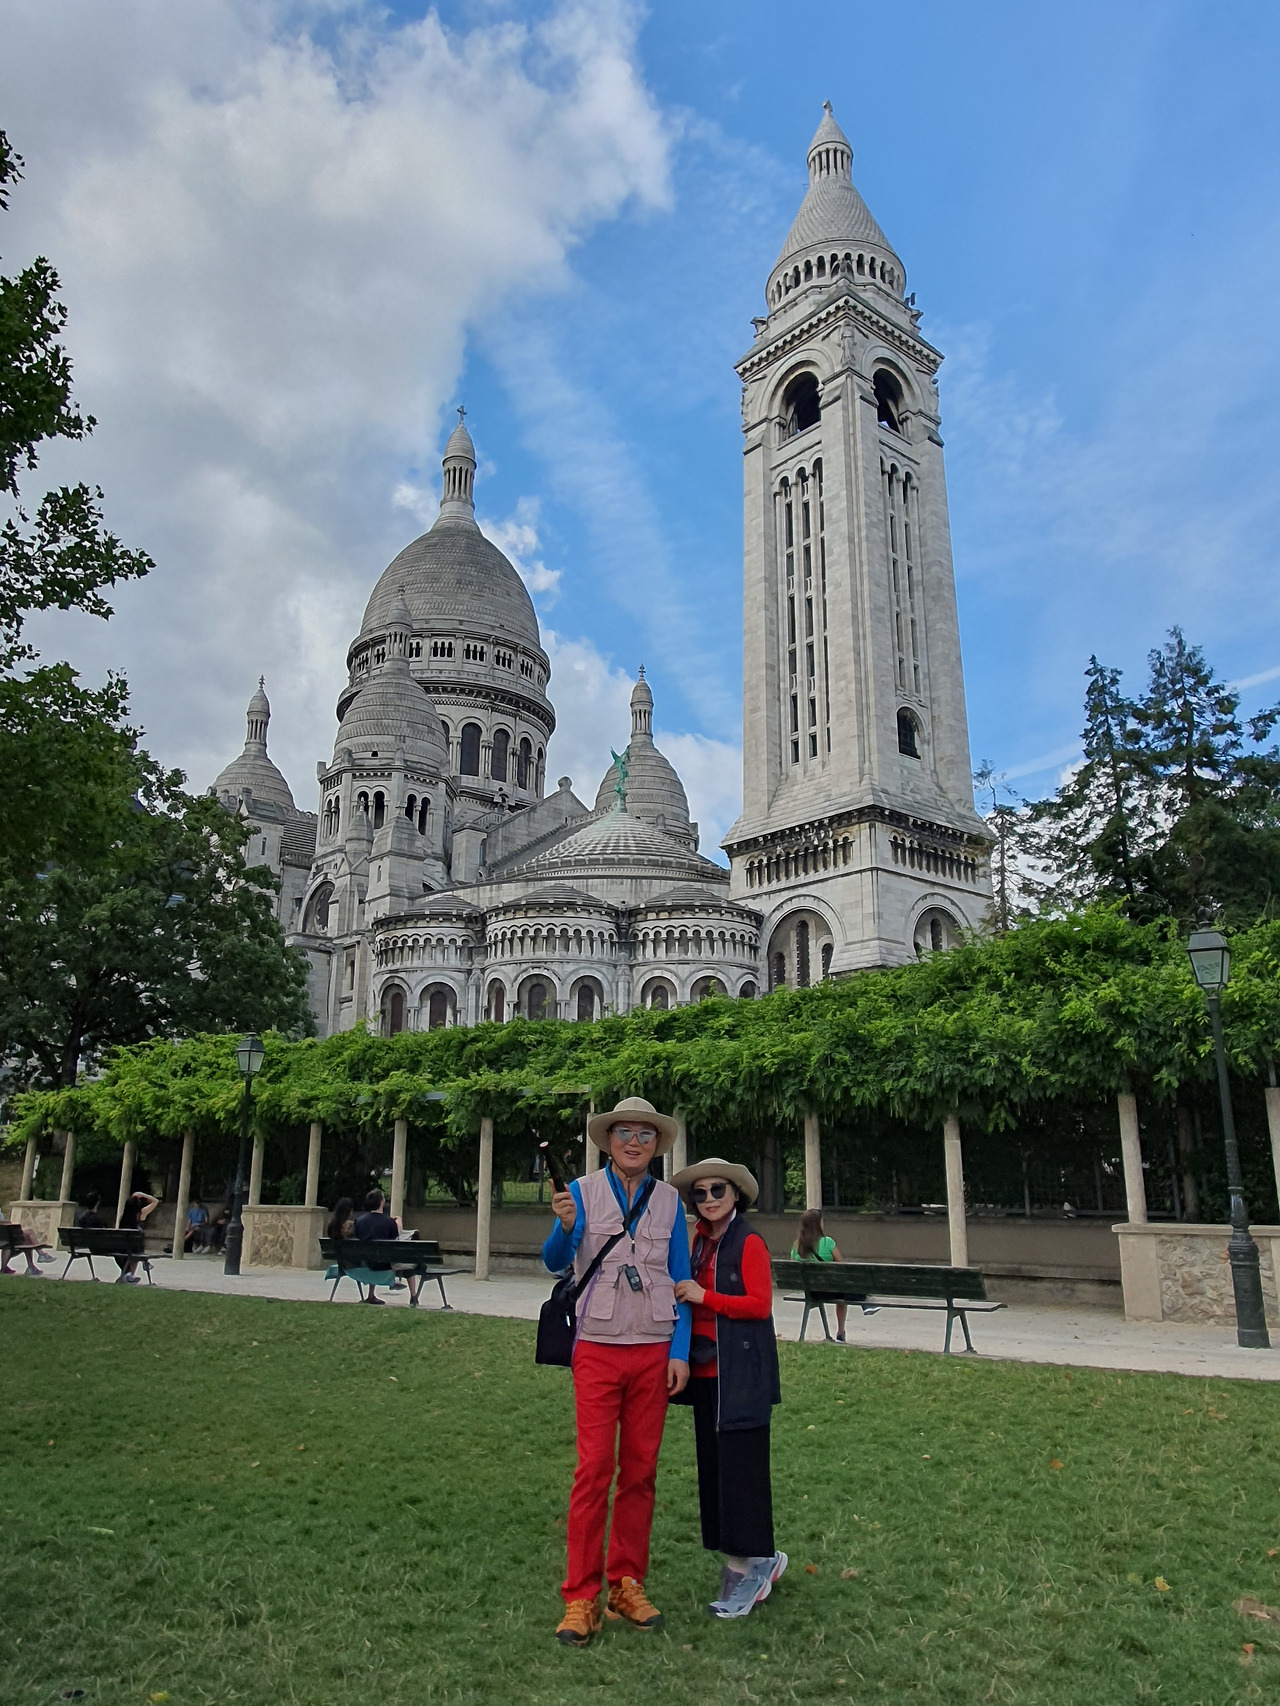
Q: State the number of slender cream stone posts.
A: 14